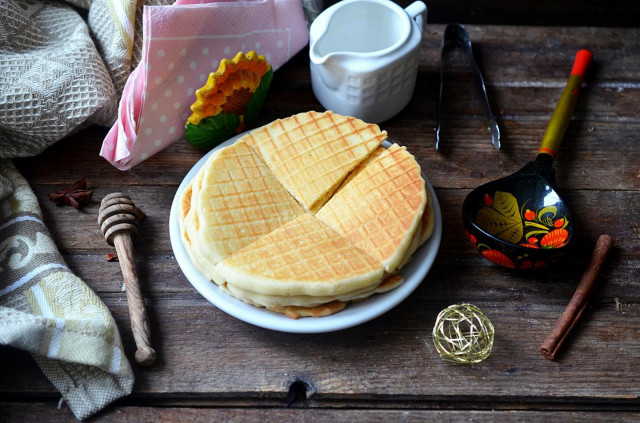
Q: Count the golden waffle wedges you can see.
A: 4